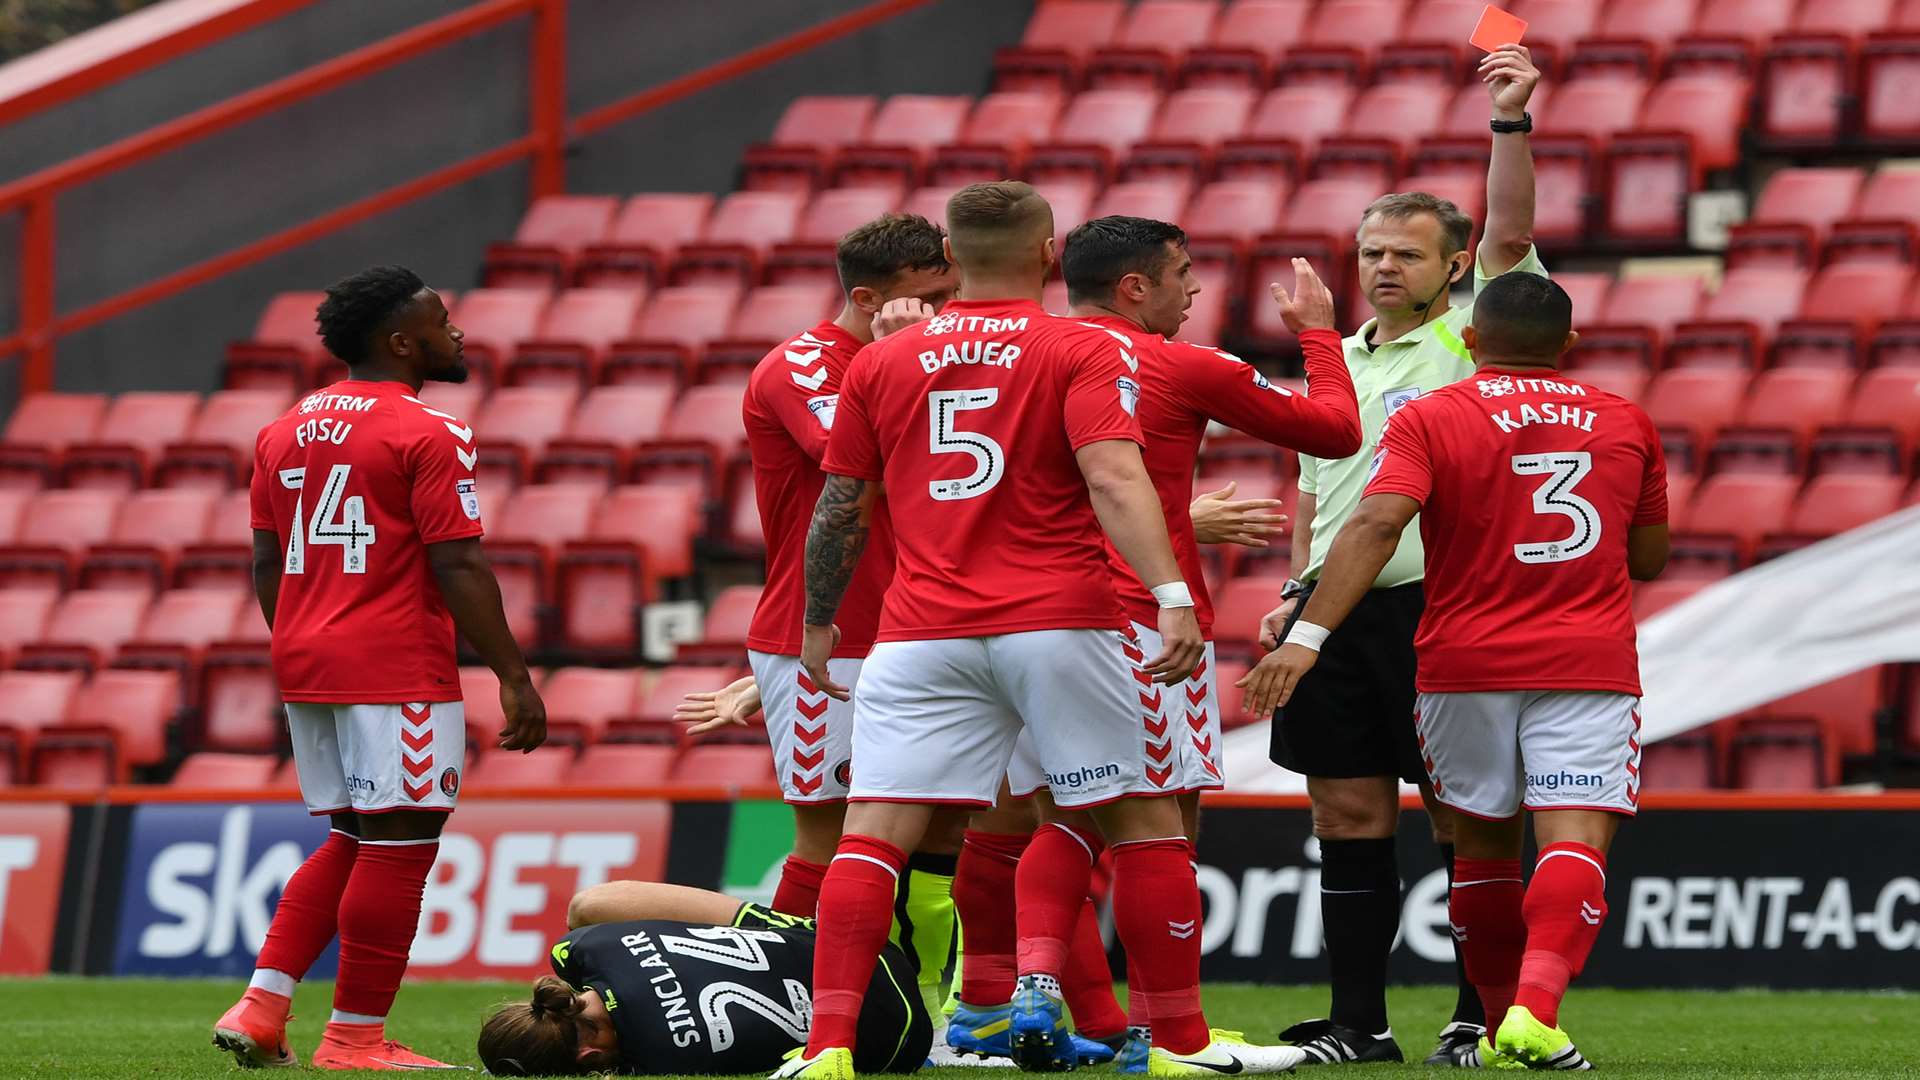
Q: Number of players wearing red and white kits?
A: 5